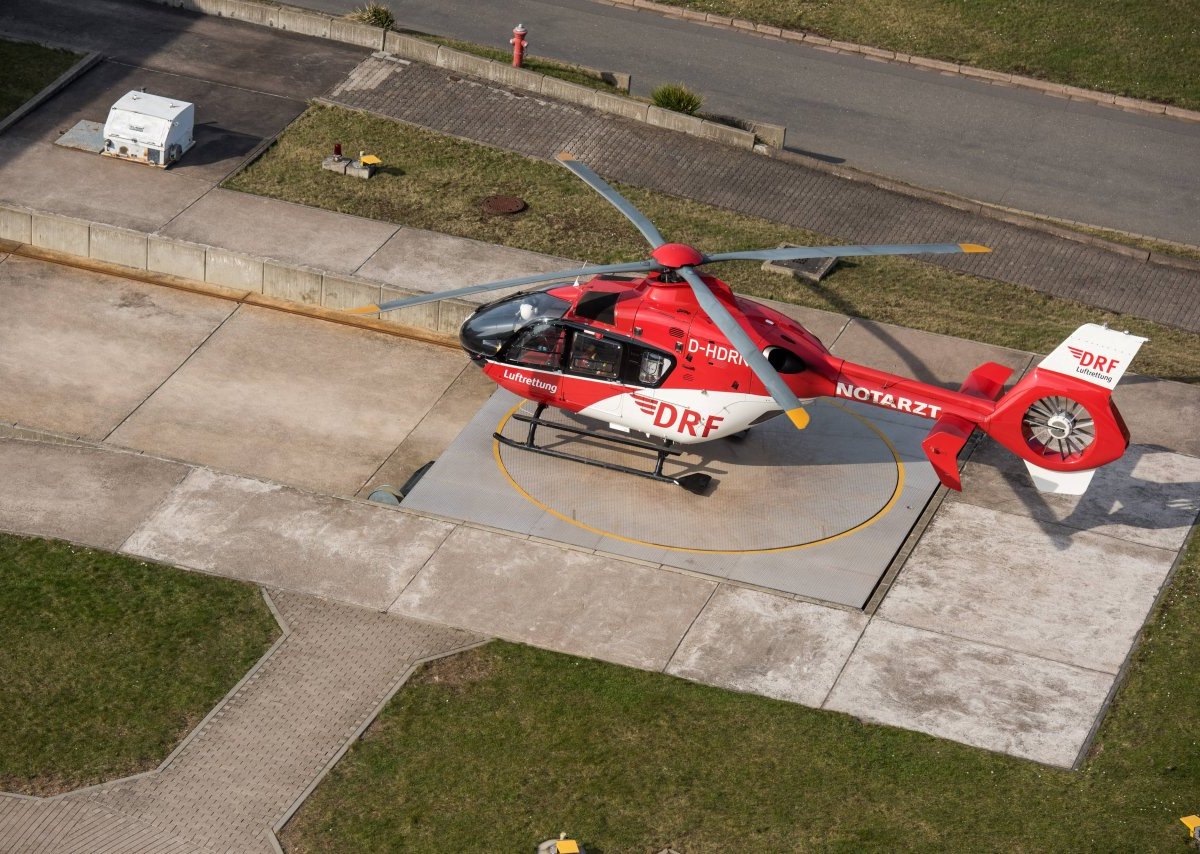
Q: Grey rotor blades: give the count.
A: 4